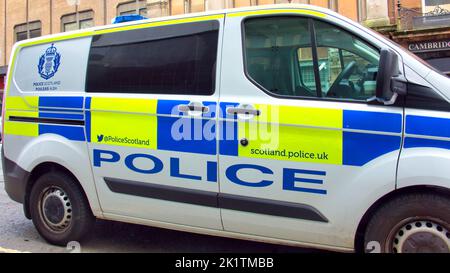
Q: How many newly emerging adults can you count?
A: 0